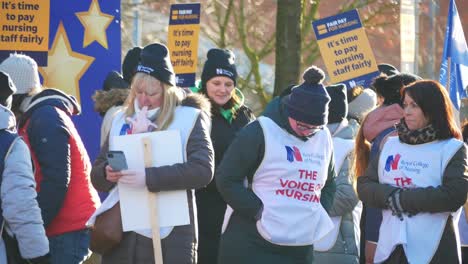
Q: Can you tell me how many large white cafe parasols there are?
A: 0